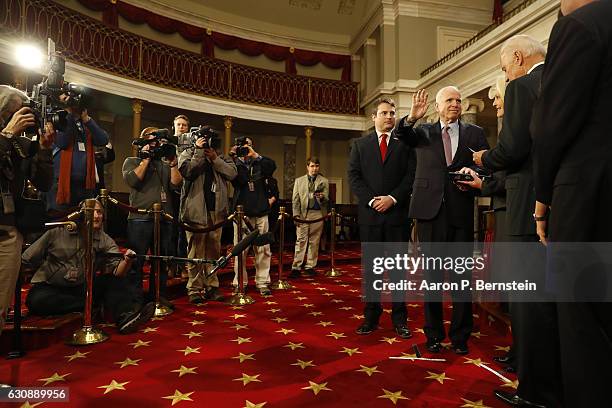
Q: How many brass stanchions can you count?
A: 6